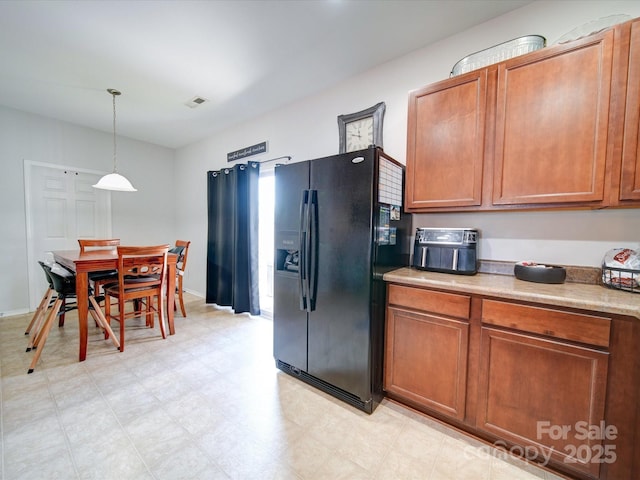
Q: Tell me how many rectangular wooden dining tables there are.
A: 1